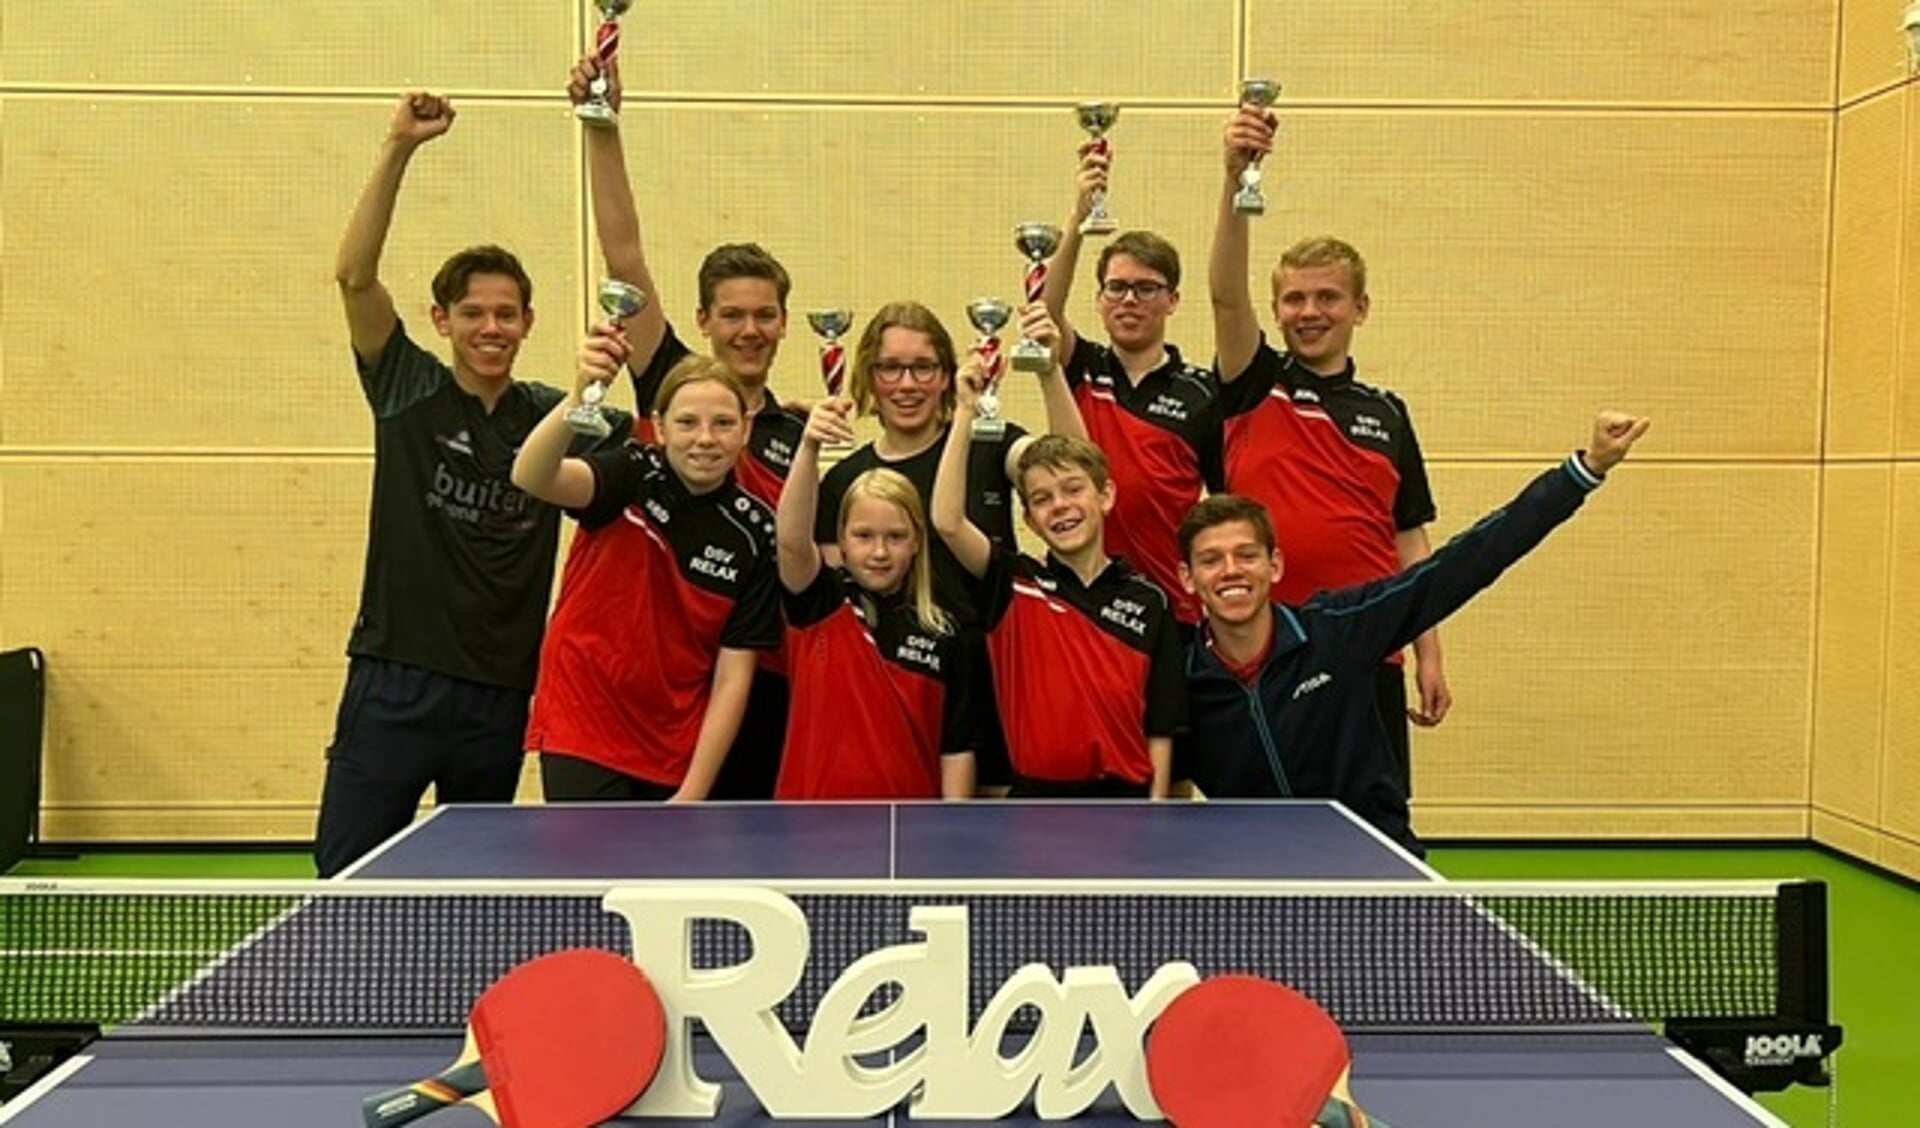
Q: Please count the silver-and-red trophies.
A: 7